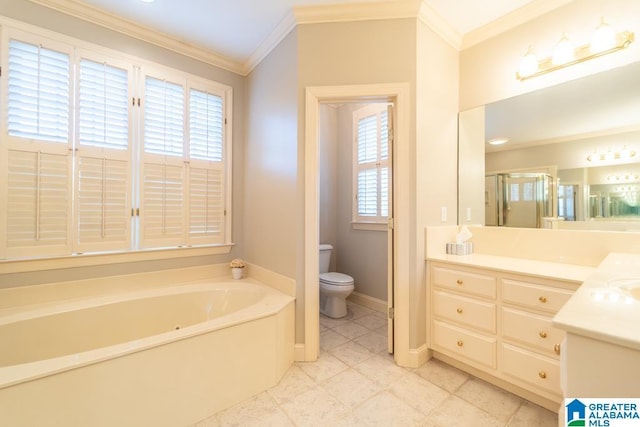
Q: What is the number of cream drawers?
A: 6